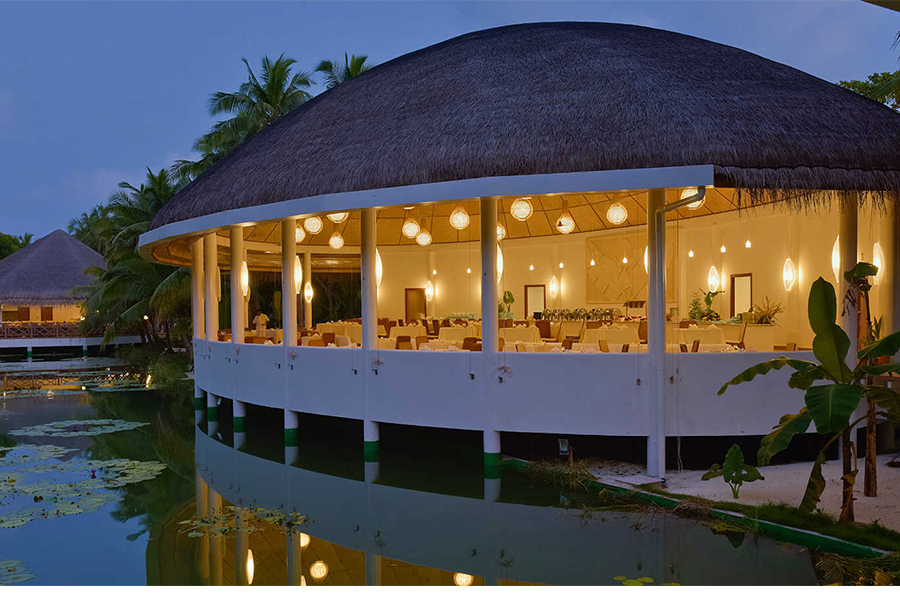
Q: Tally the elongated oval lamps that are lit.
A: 12